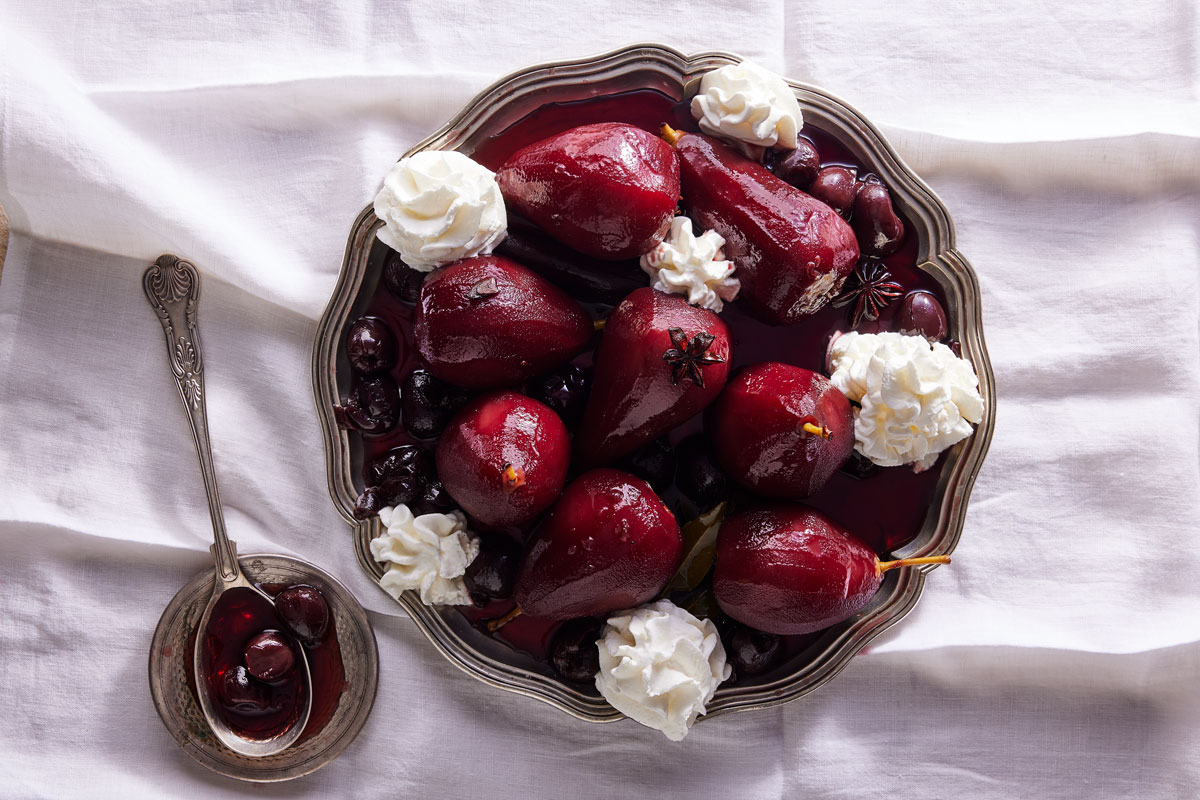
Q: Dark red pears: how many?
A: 8